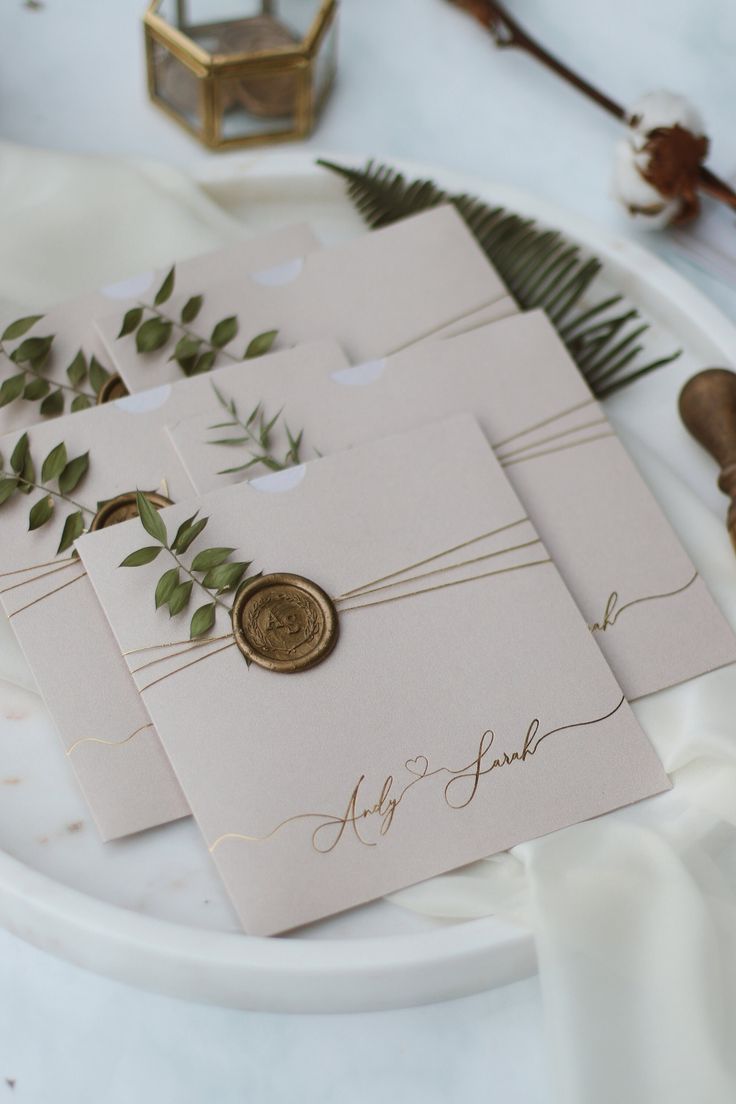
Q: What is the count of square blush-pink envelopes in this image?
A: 5